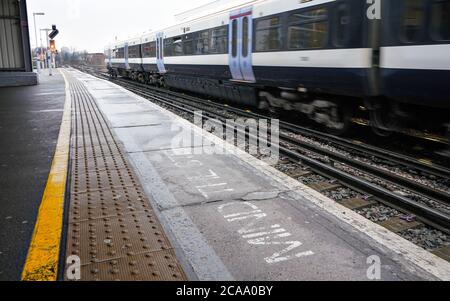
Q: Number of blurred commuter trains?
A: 1